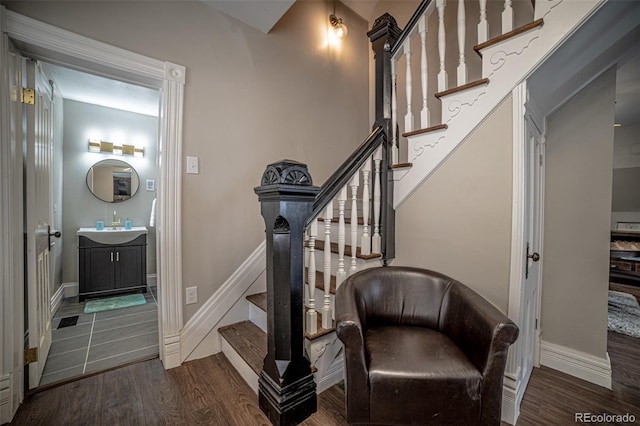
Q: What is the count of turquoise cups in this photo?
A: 2